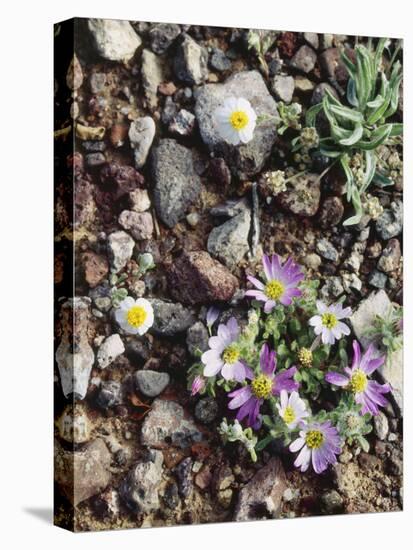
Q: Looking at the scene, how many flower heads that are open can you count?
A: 9